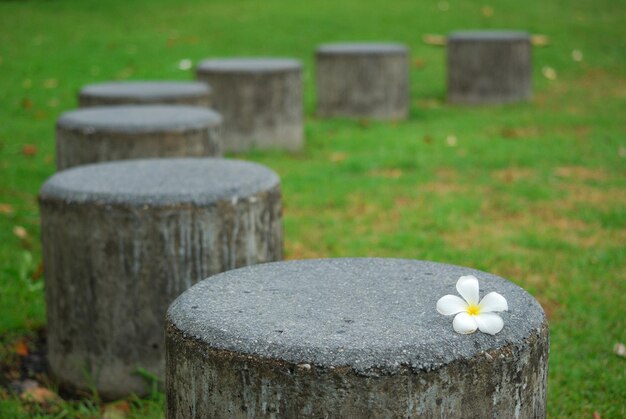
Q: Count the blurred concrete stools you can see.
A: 6